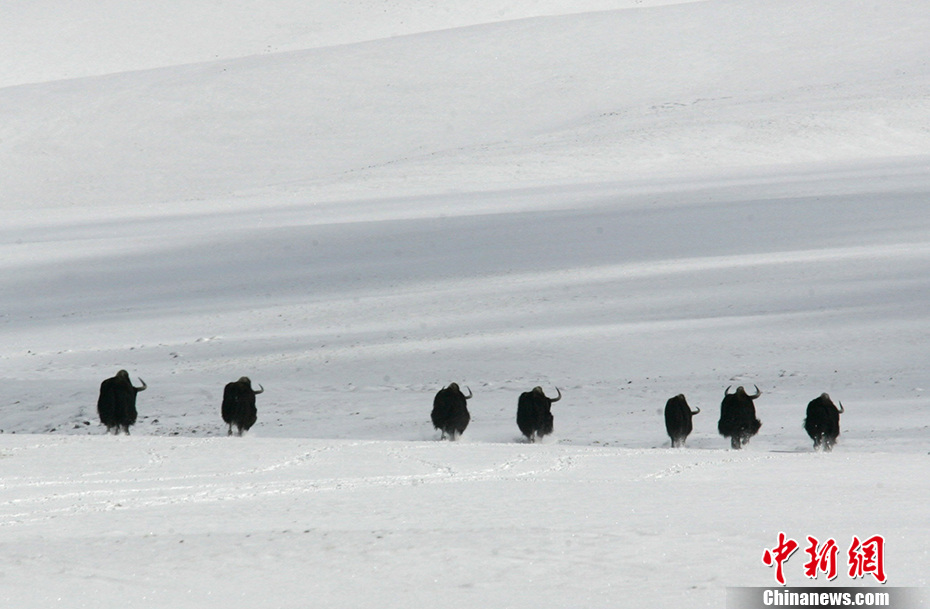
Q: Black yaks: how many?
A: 7